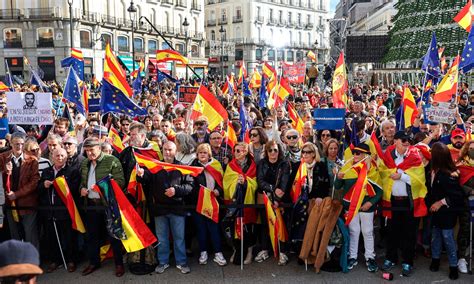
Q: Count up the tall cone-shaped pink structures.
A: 0